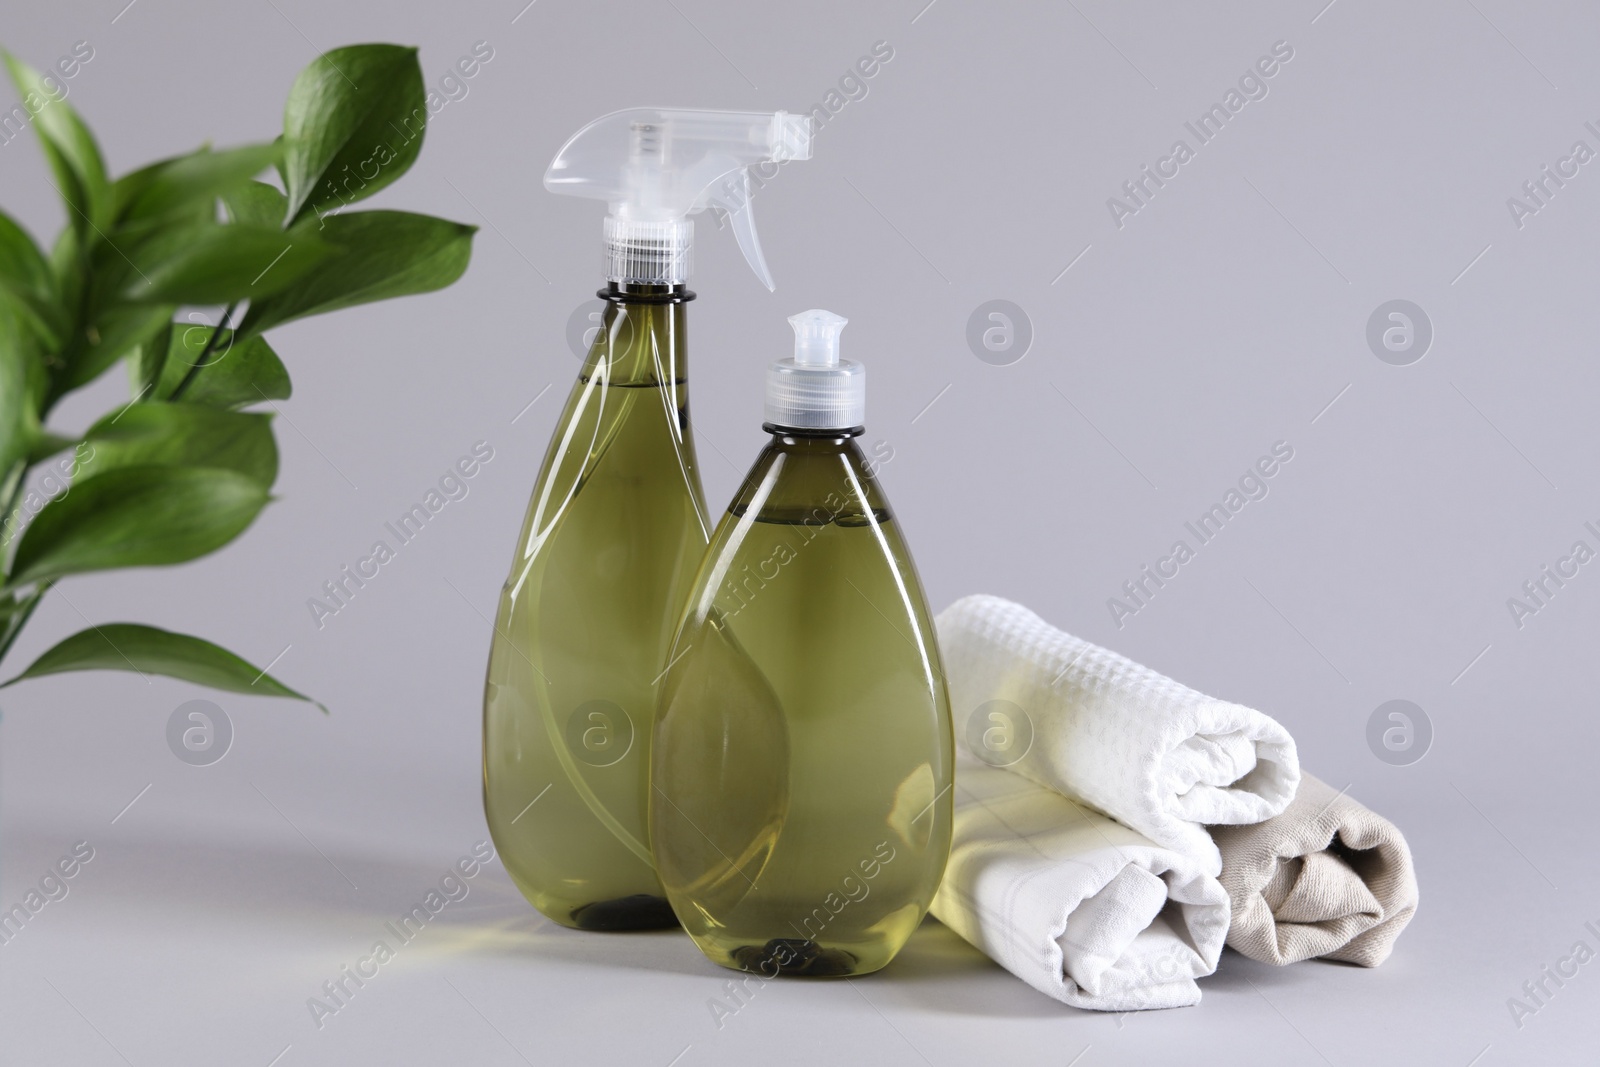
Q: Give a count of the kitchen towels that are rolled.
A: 3